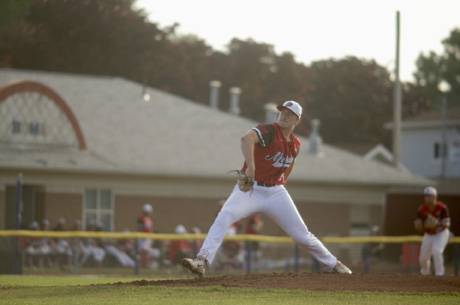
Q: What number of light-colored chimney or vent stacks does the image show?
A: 4